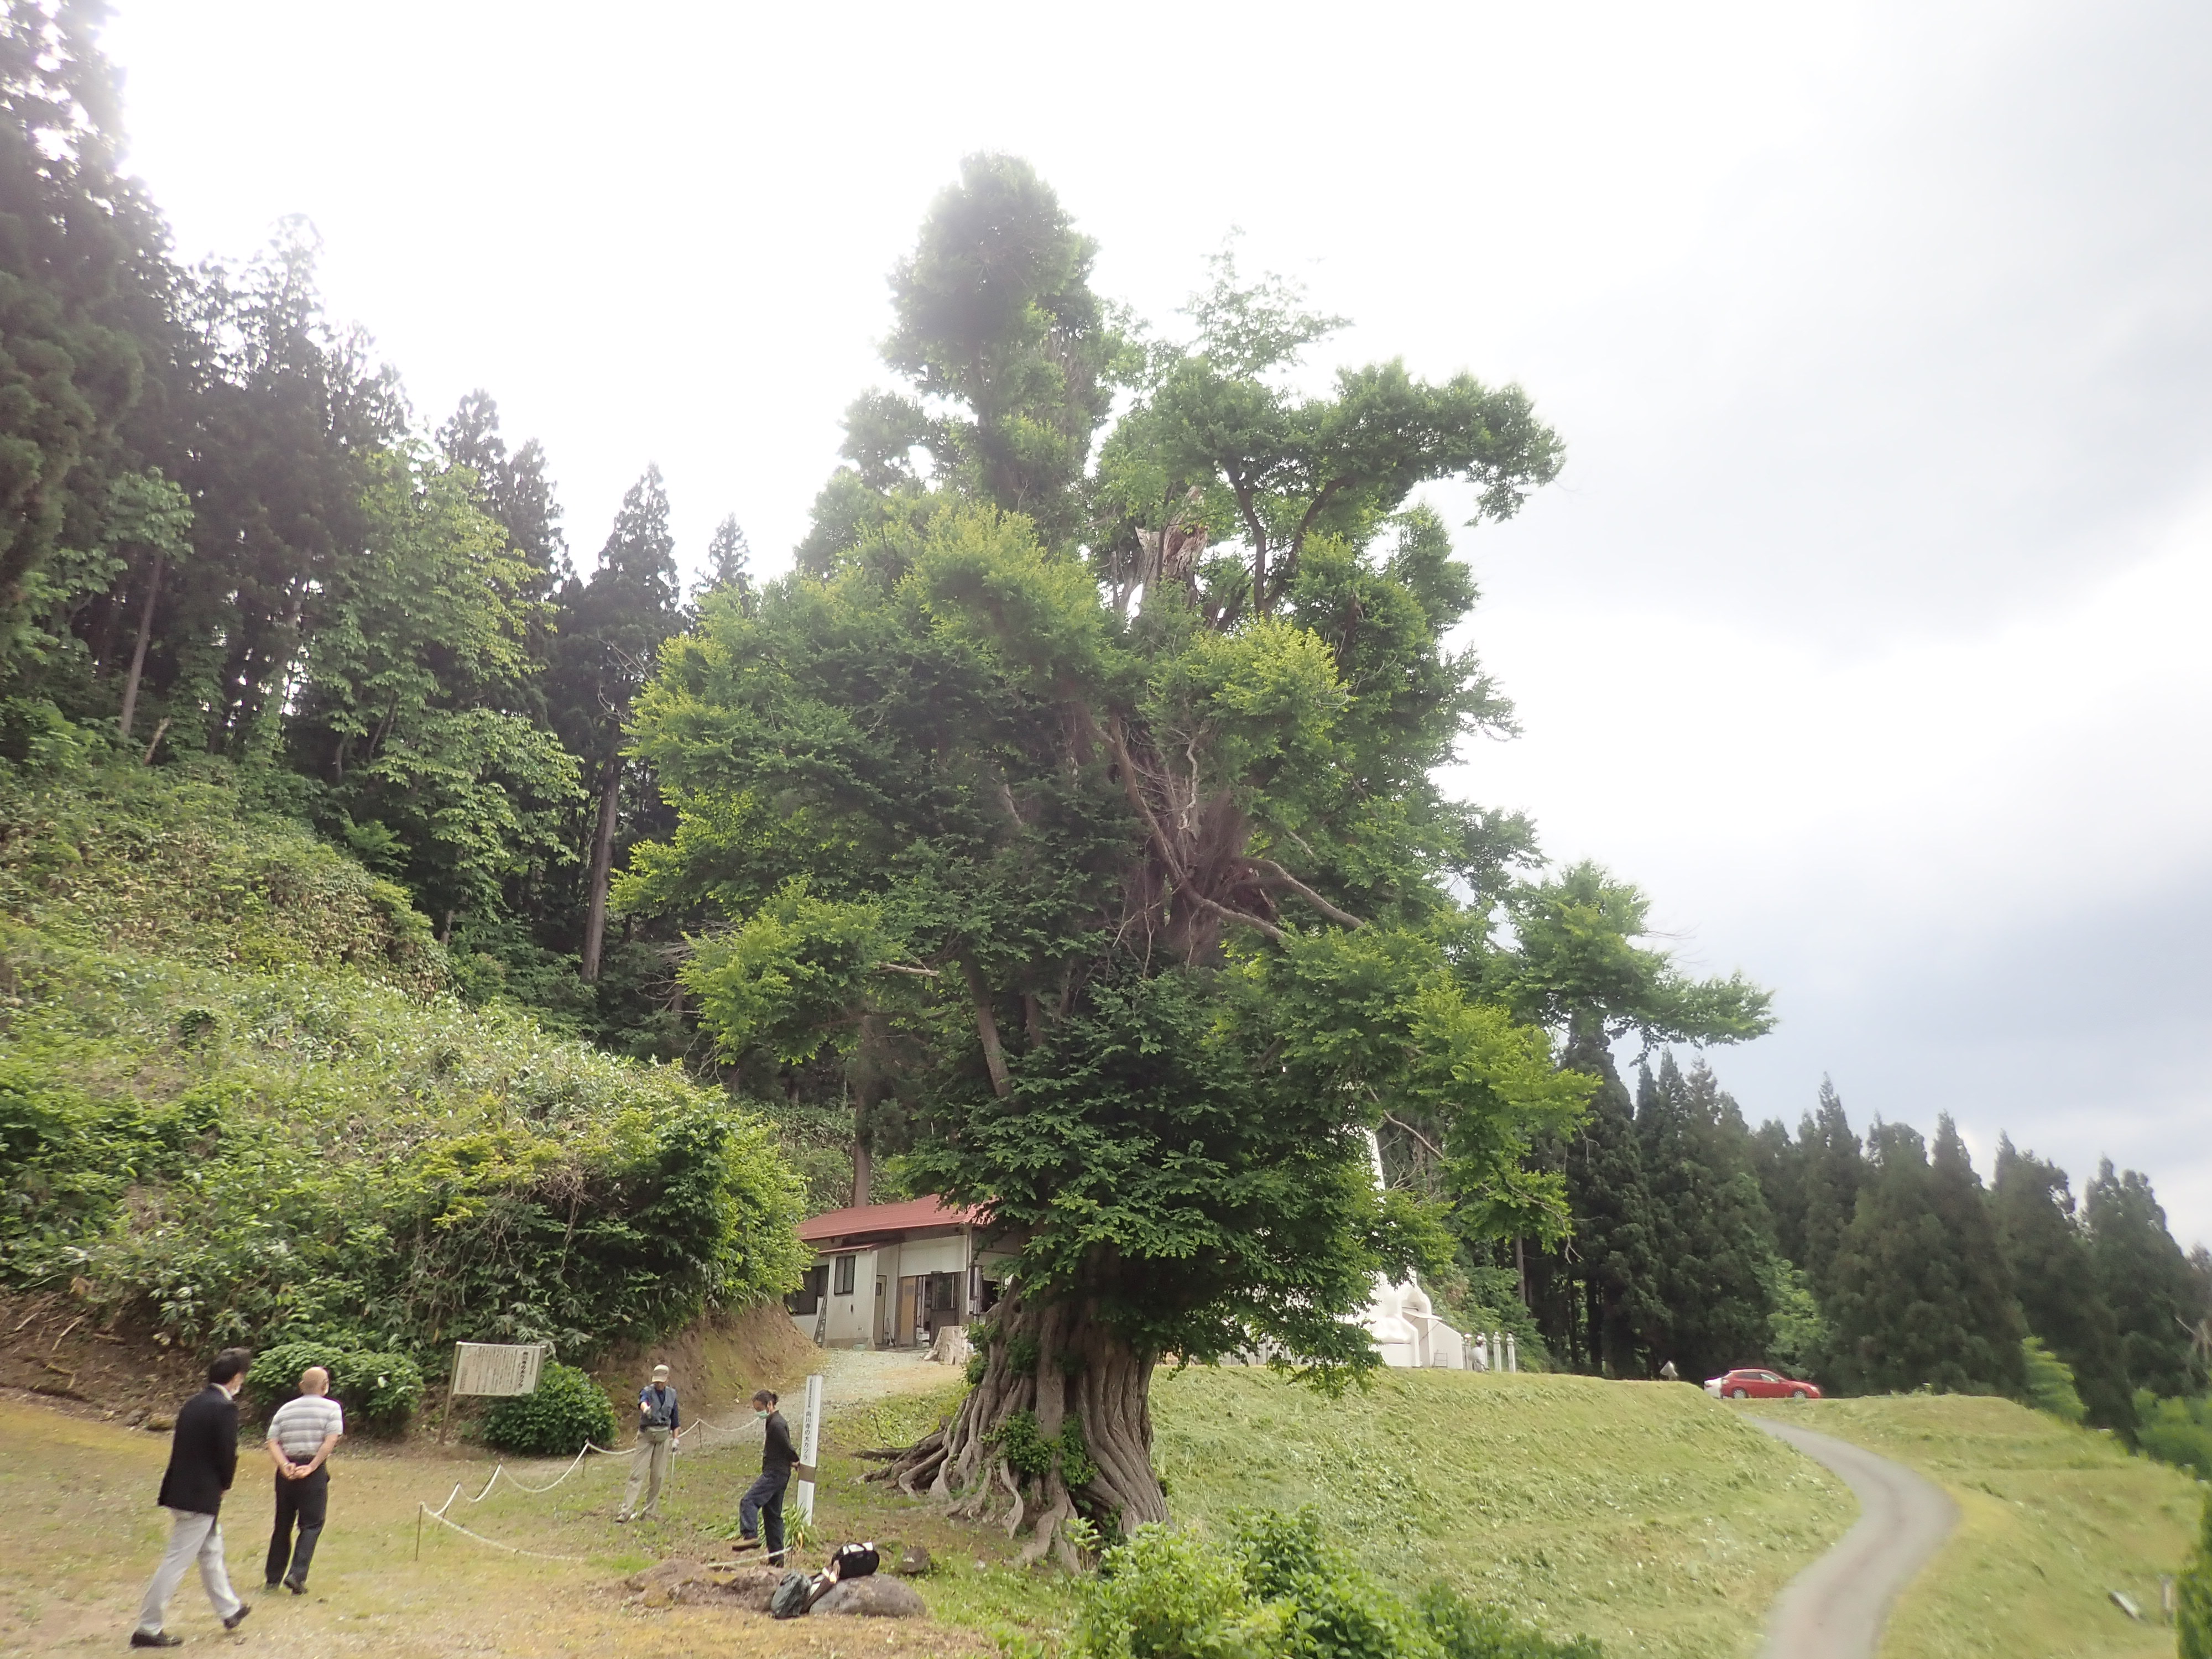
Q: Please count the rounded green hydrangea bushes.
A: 2